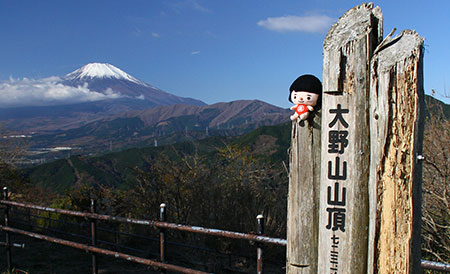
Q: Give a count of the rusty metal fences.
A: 1